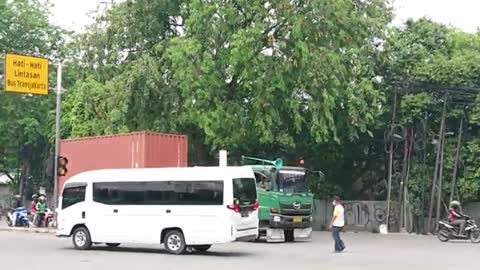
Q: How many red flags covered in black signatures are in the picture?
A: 0